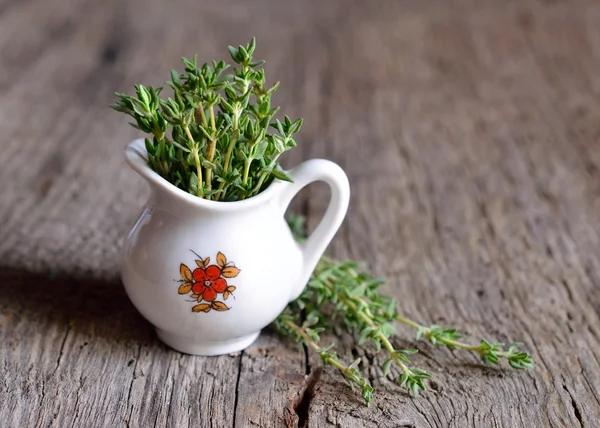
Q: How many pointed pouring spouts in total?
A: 1